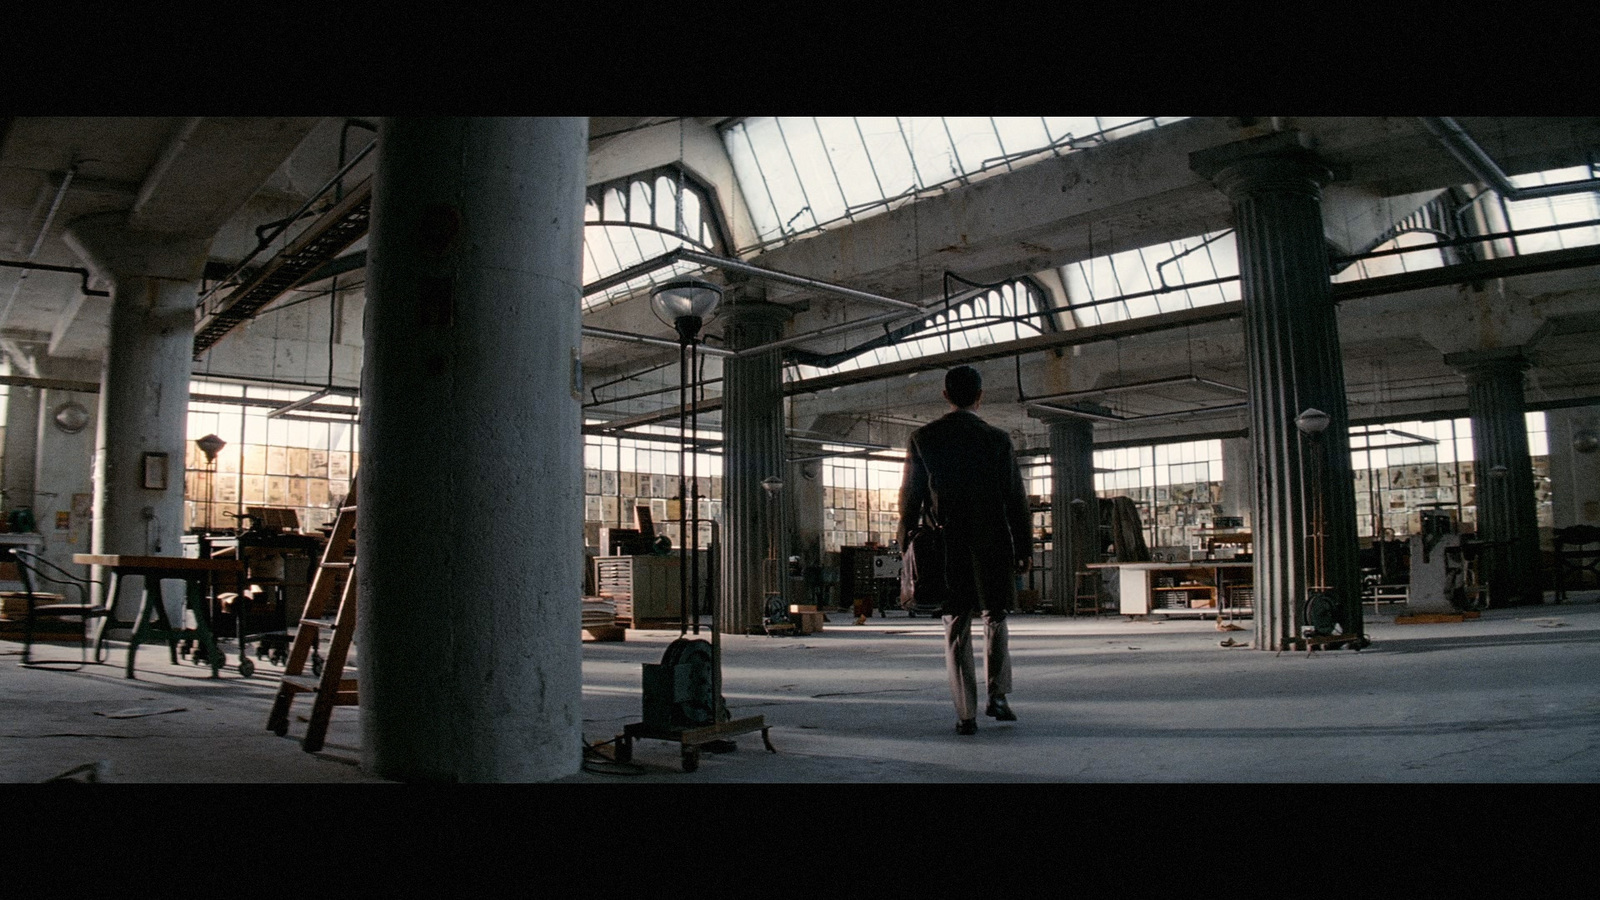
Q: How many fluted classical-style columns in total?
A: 4